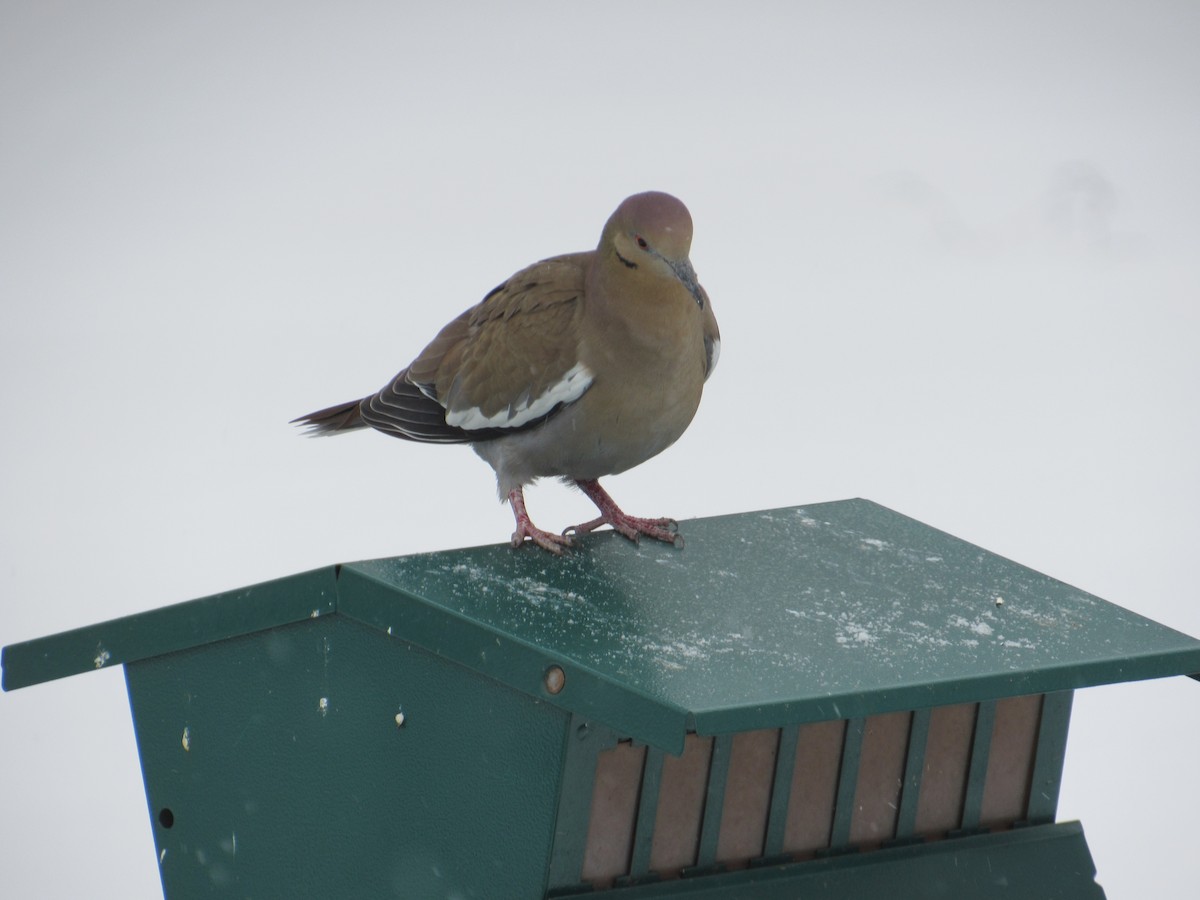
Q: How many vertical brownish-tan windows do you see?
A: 7